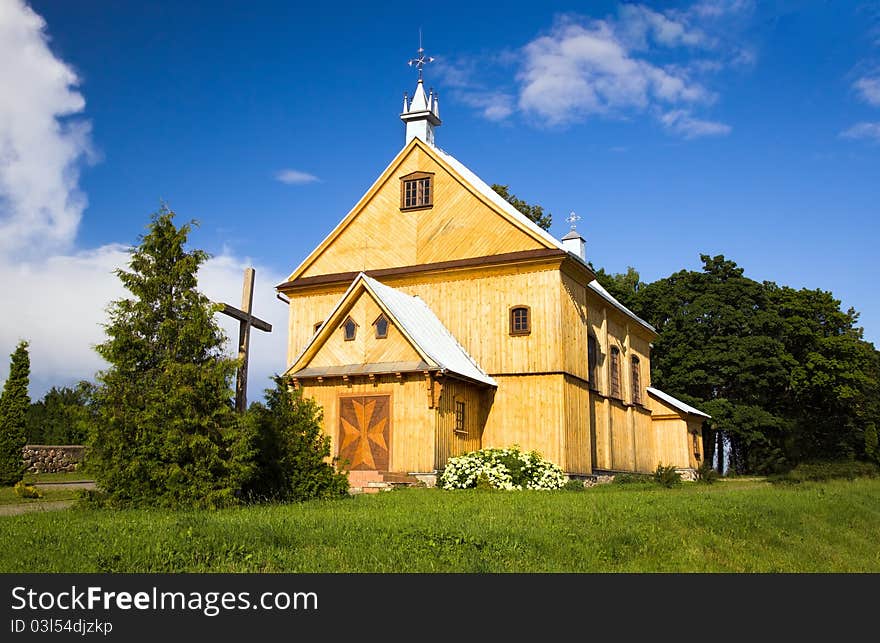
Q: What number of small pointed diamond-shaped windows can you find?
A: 2